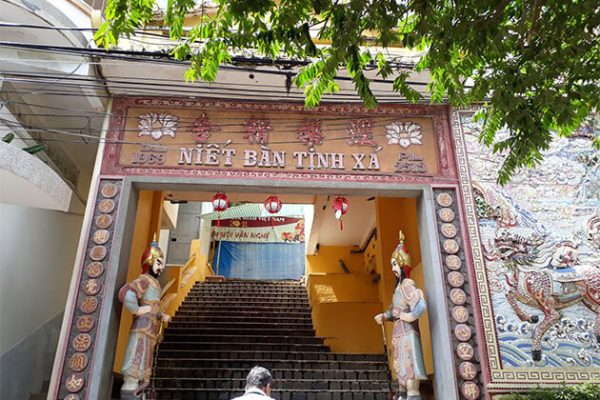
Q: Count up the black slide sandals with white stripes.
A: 0